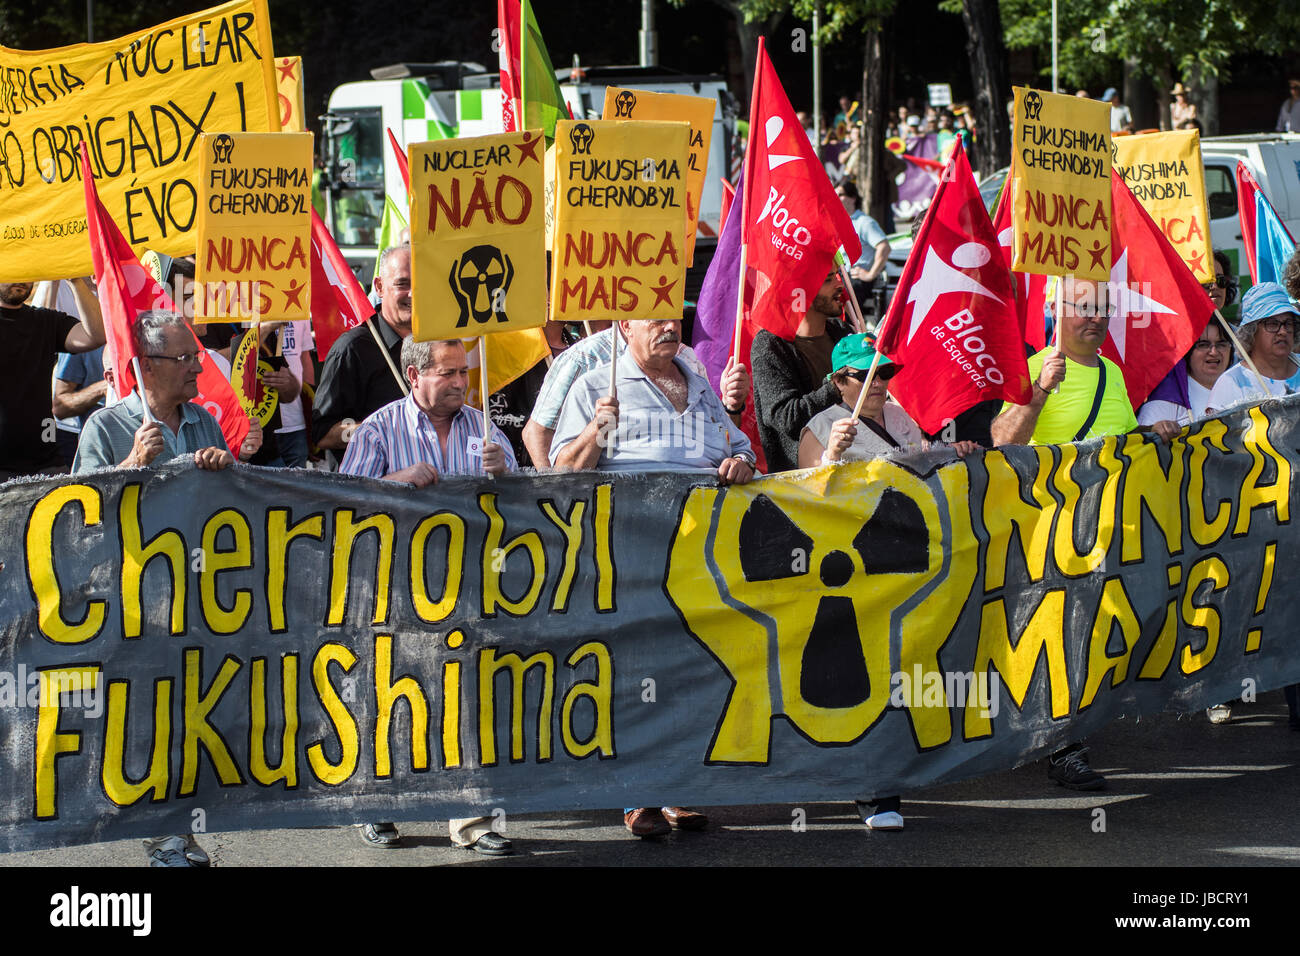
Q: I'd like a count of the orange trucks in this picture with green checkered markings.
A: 0